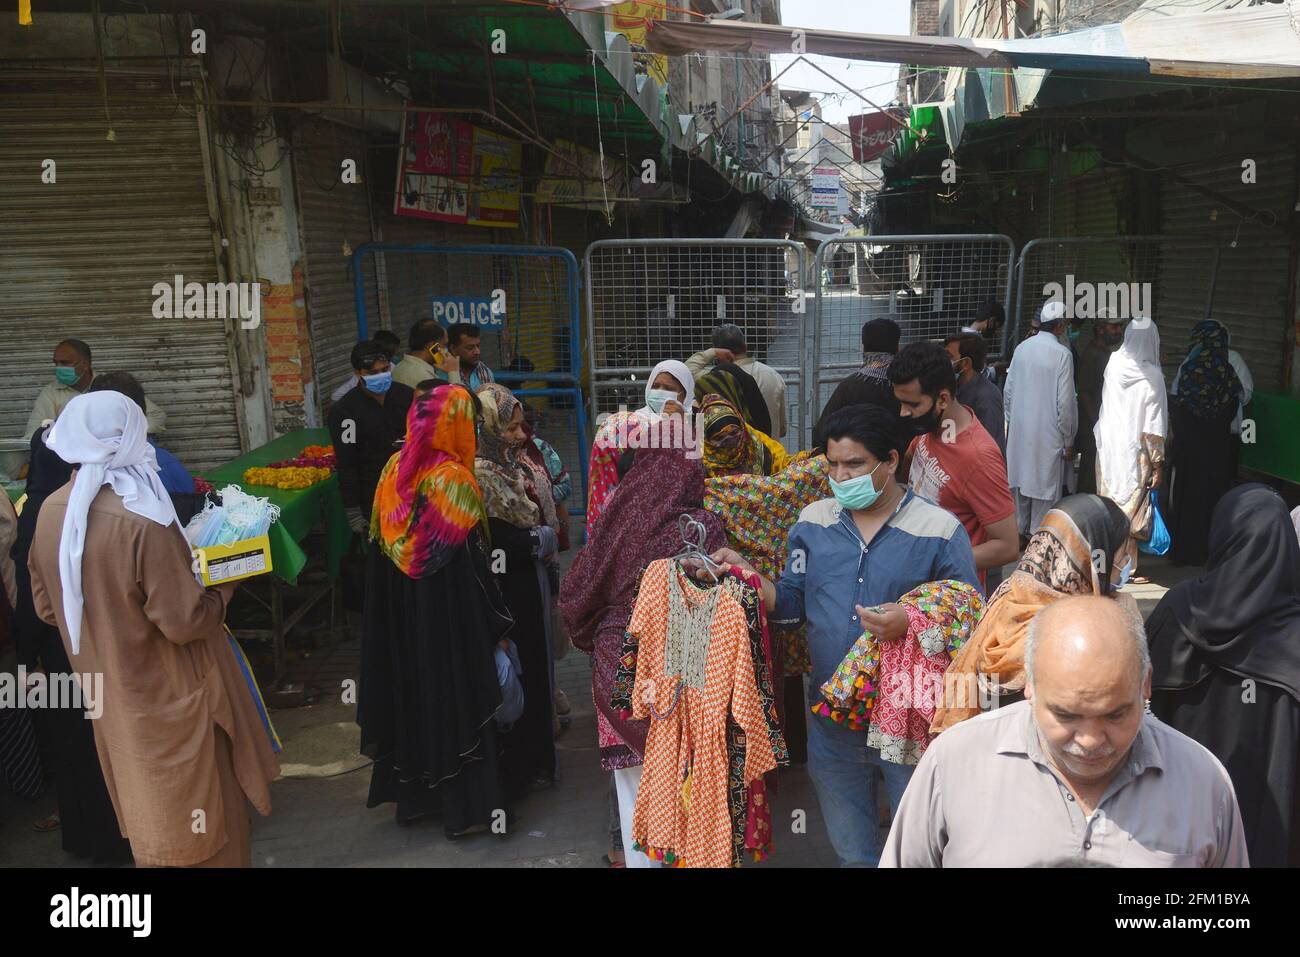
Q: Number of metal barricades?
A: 4